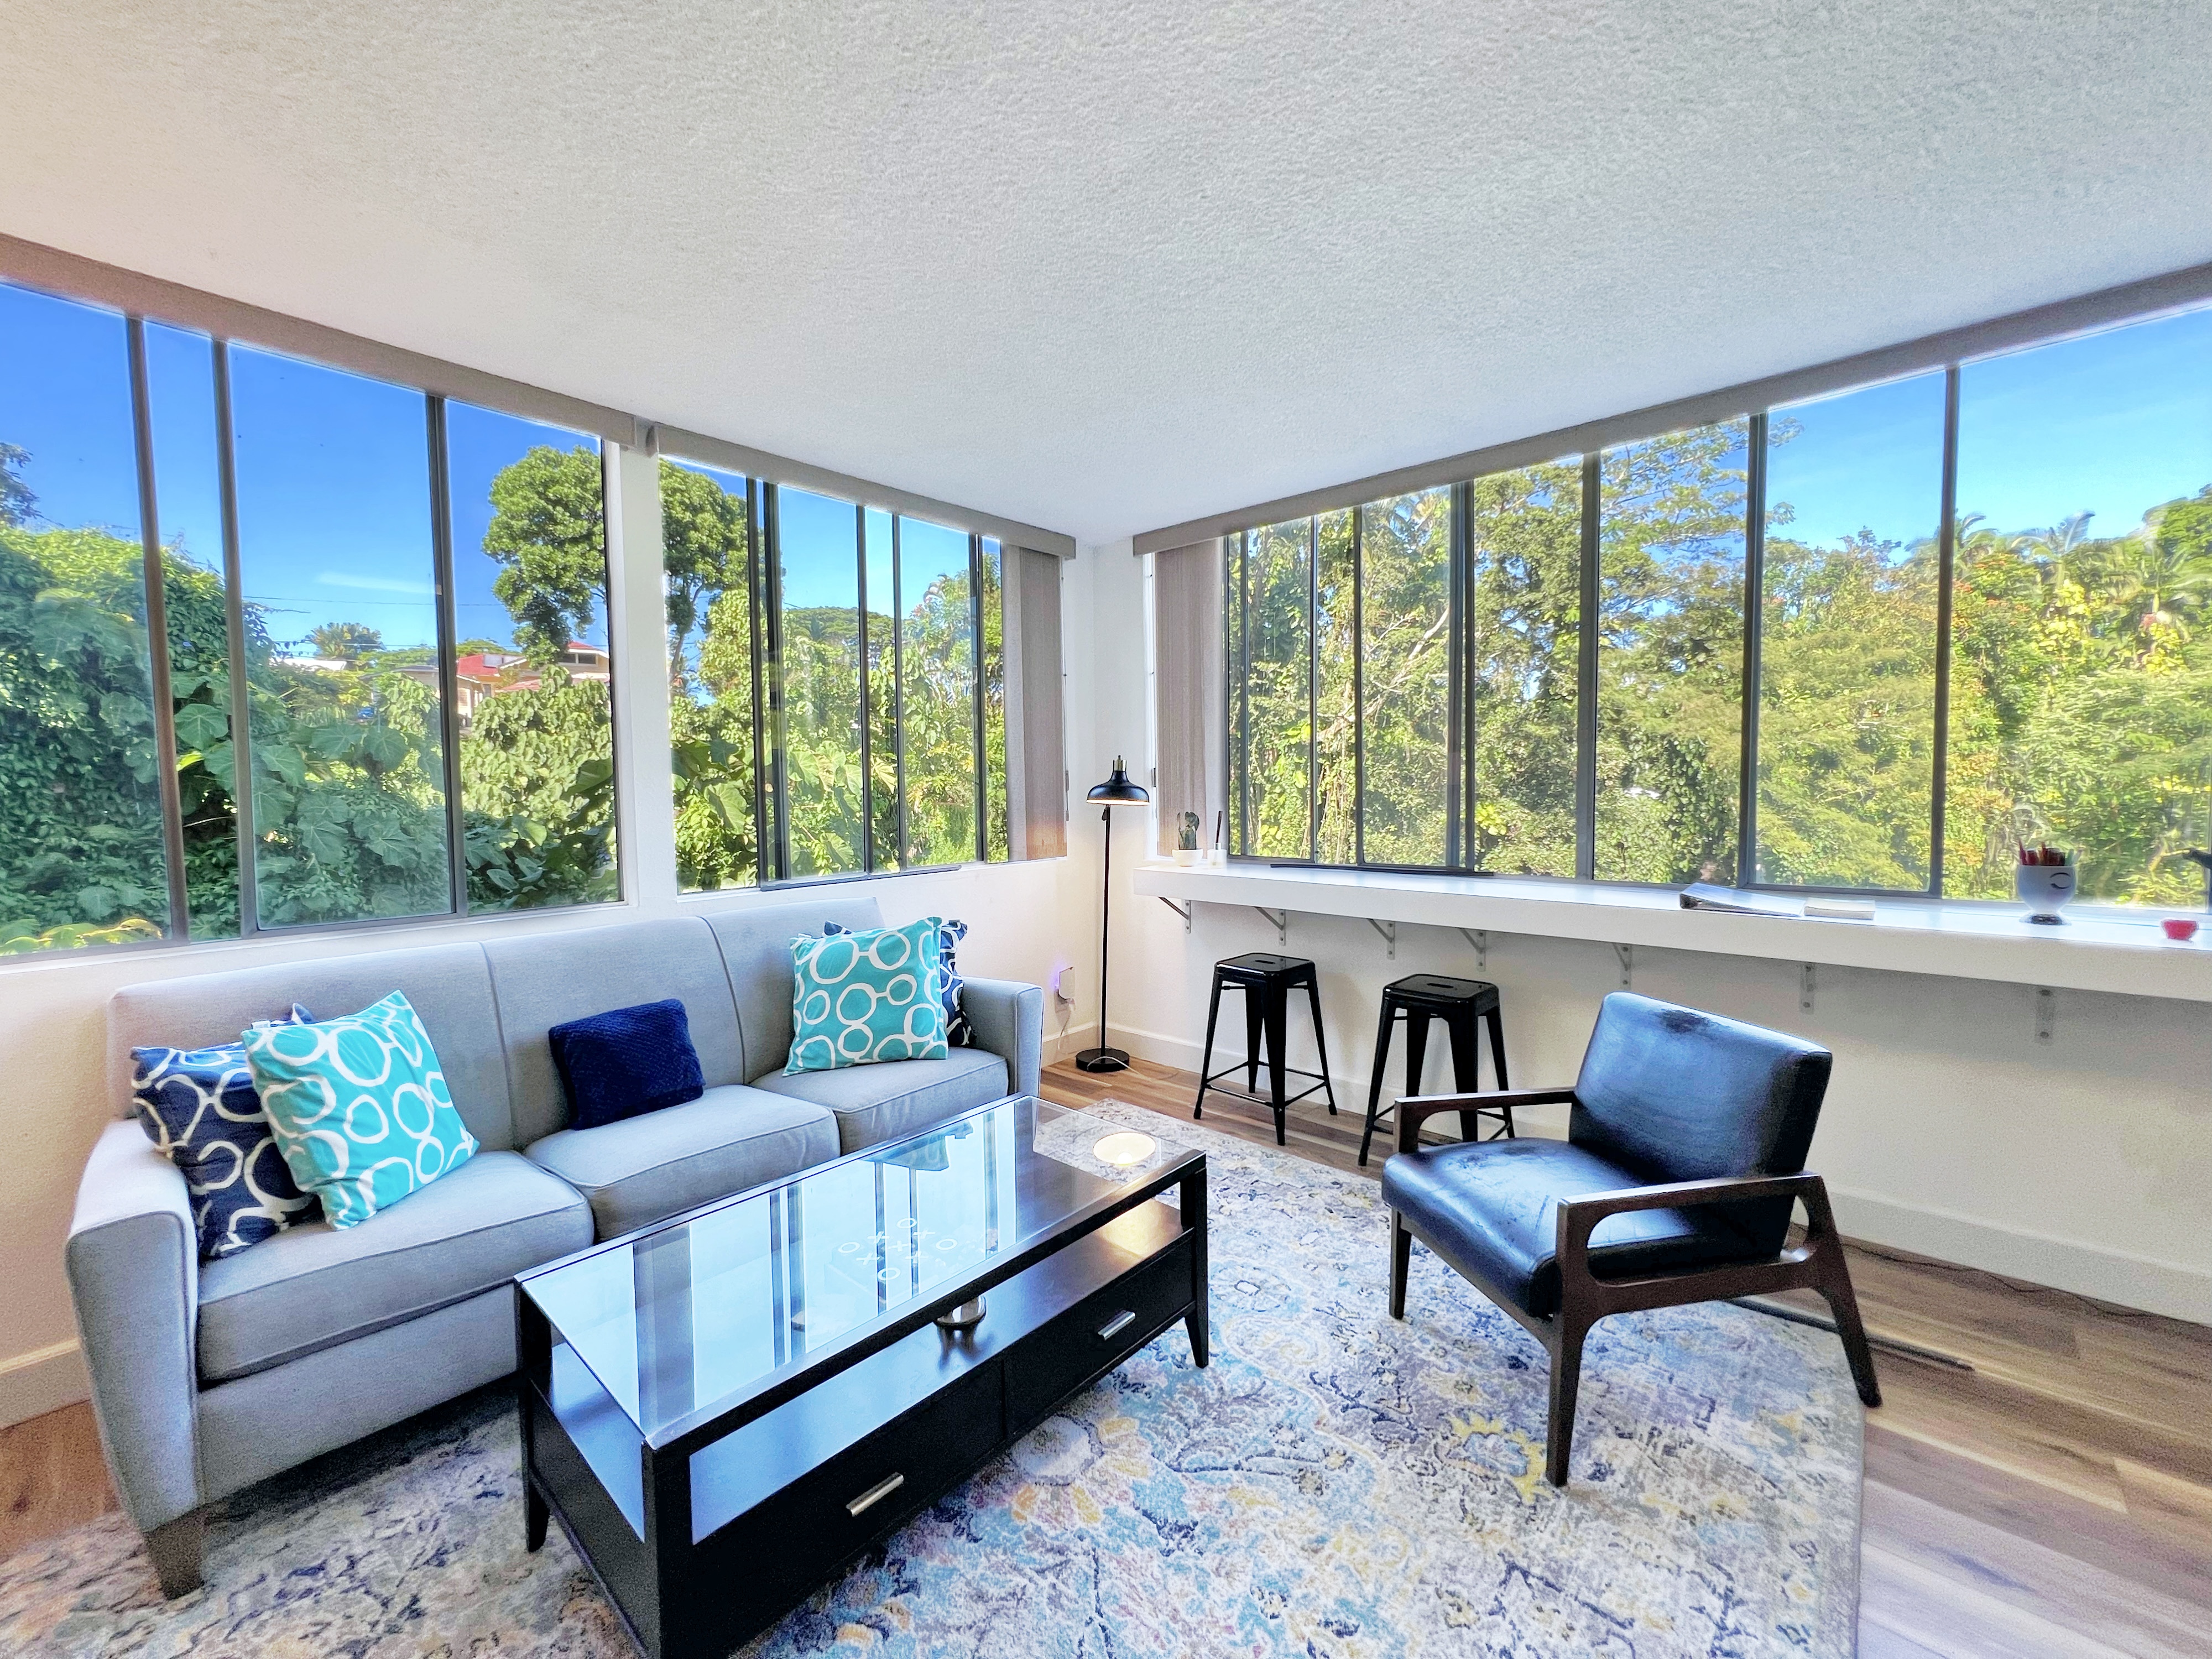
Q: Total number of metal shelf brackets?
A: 7